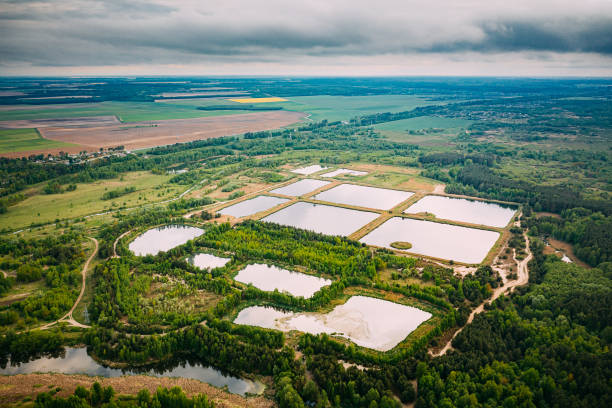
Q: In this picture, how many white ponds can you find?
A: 12